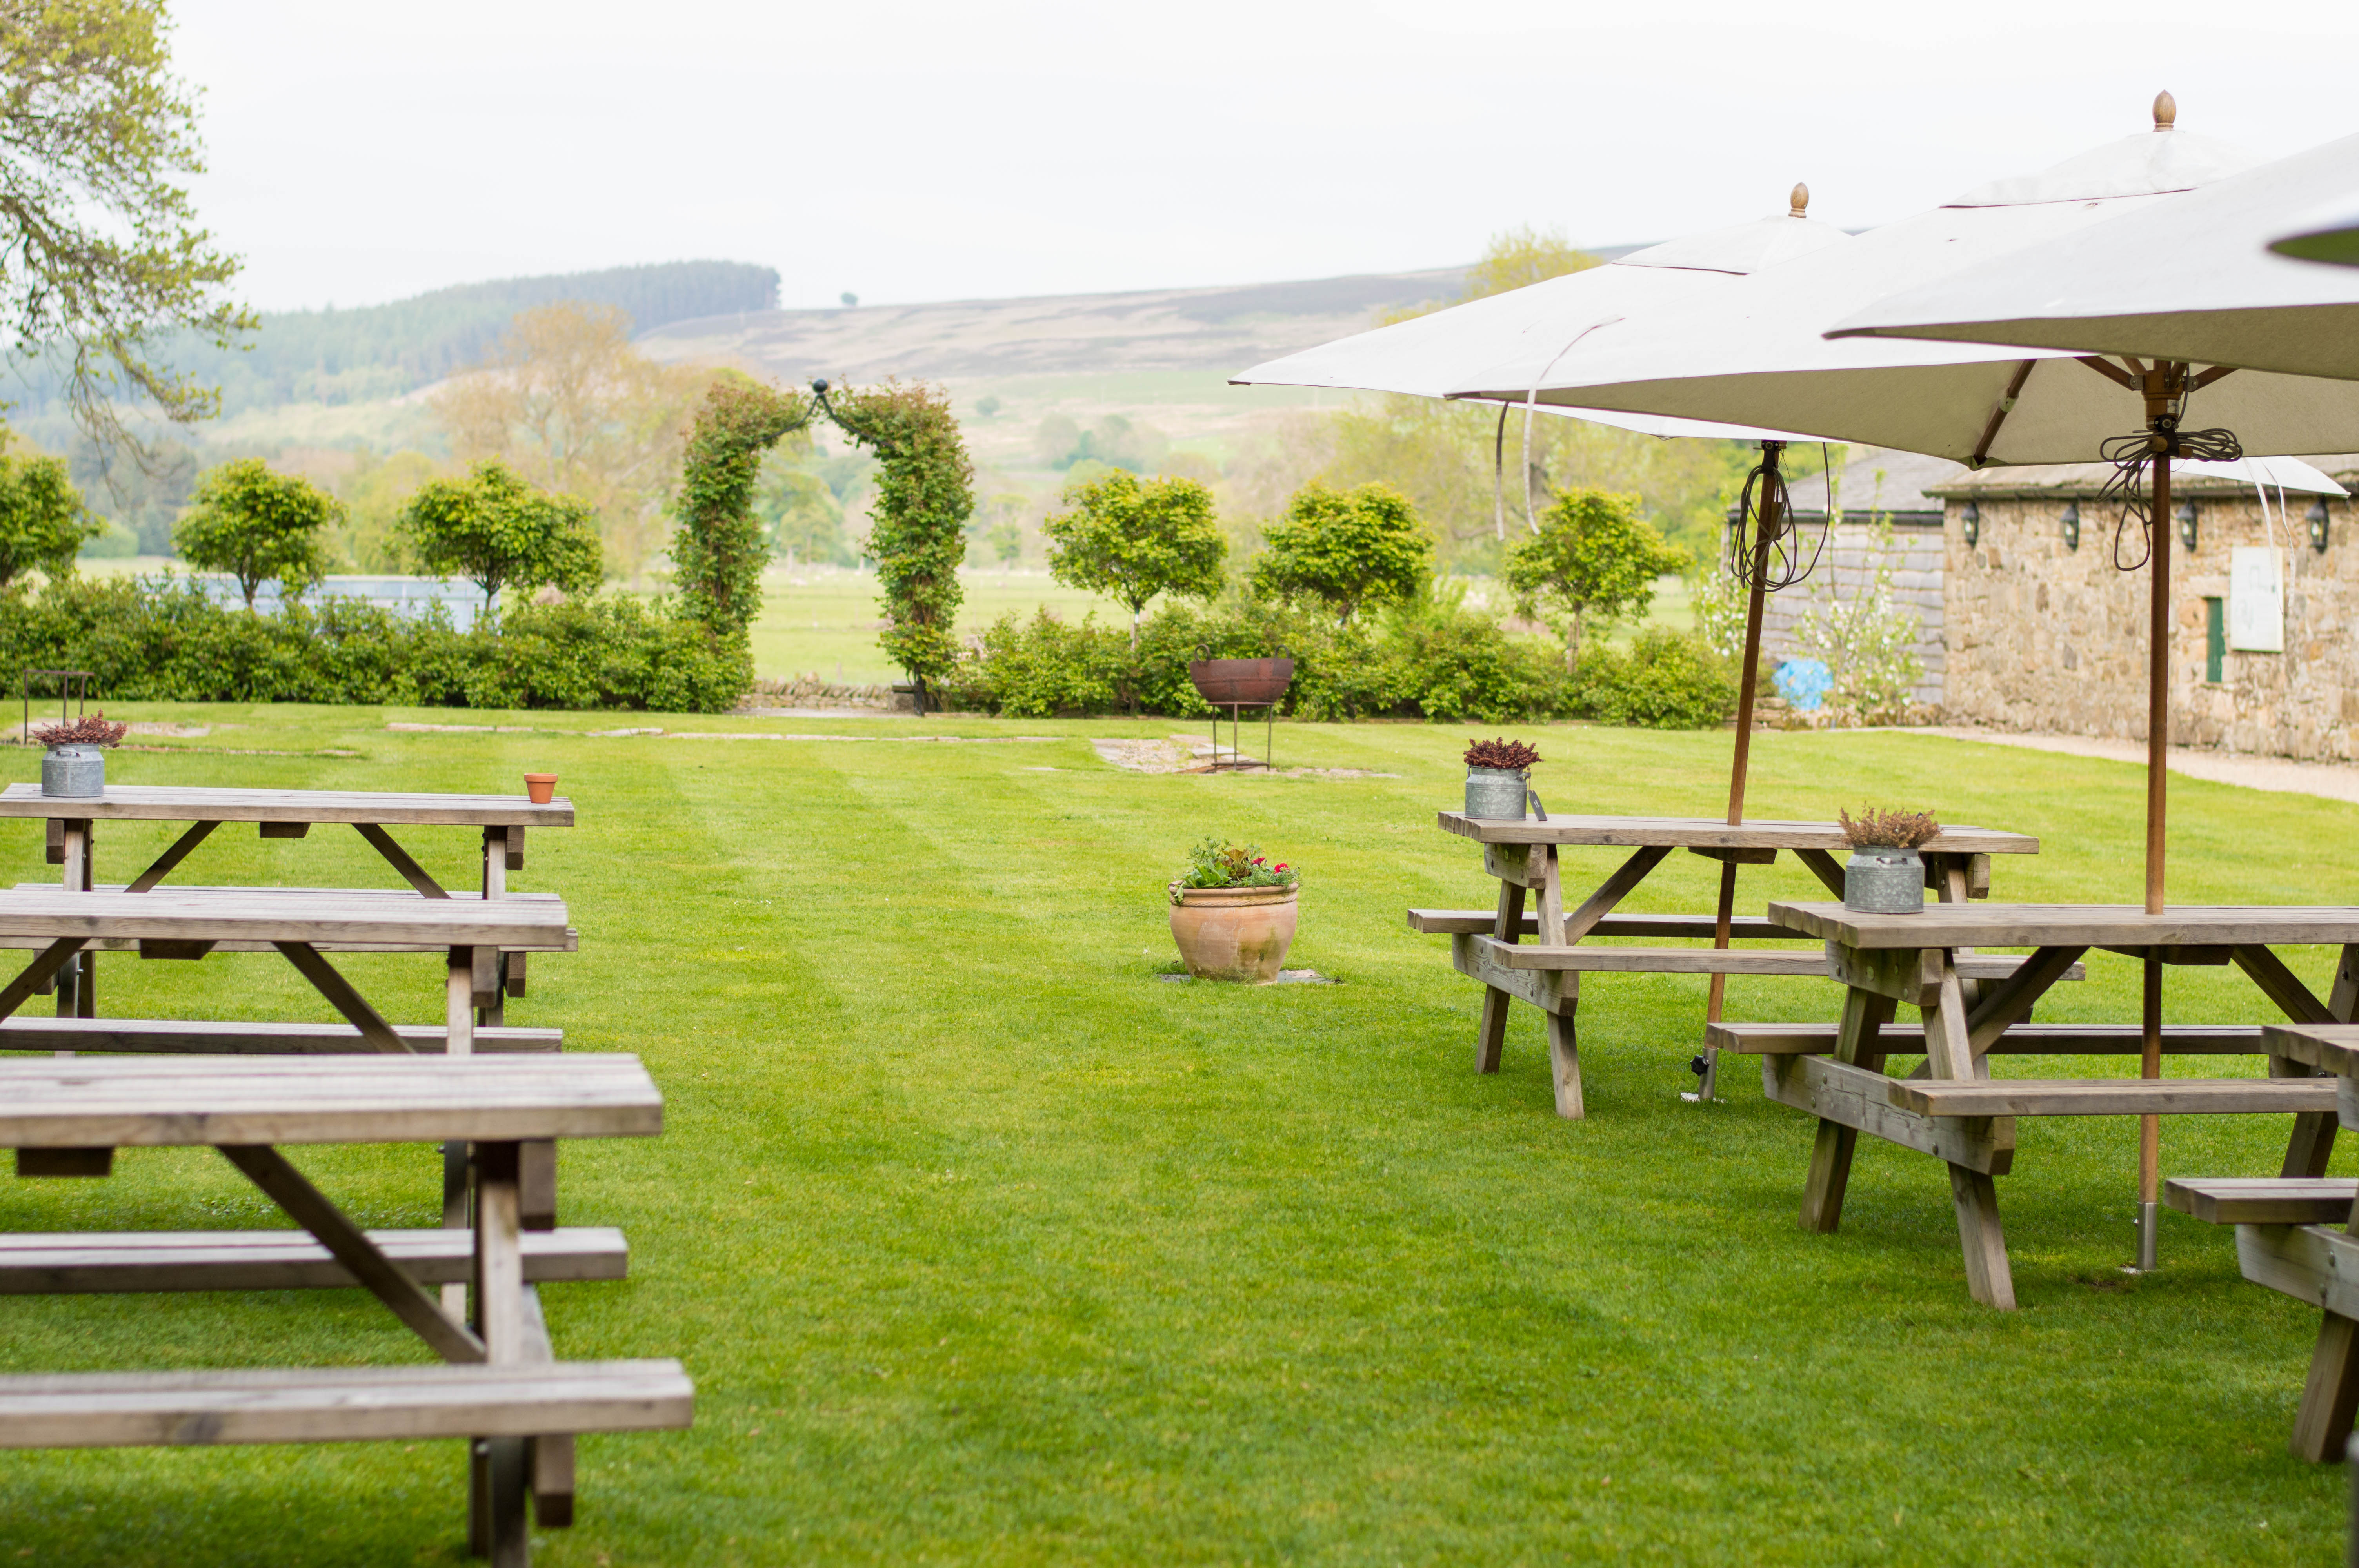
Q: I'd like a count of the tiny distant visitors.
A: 0